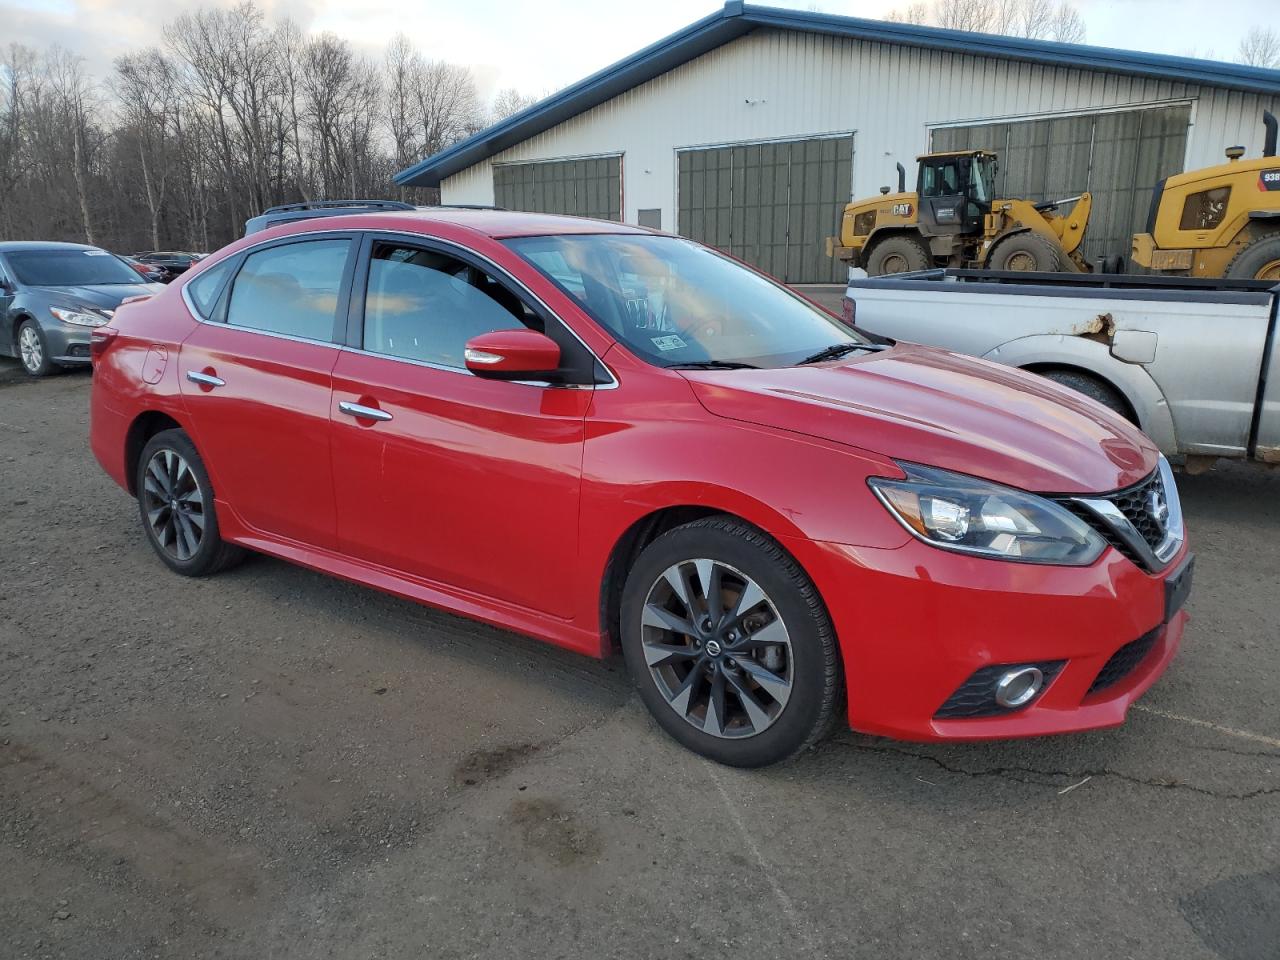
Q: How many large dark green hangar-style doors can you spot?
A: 3